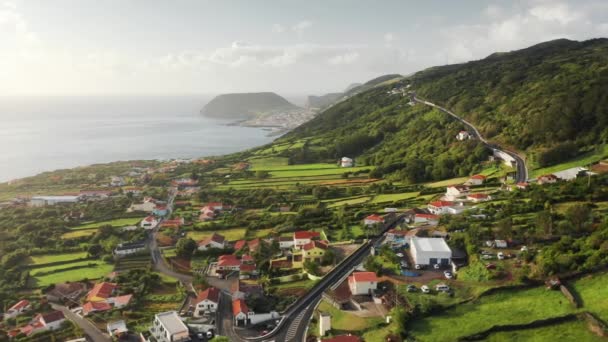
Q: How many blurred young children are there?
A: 0